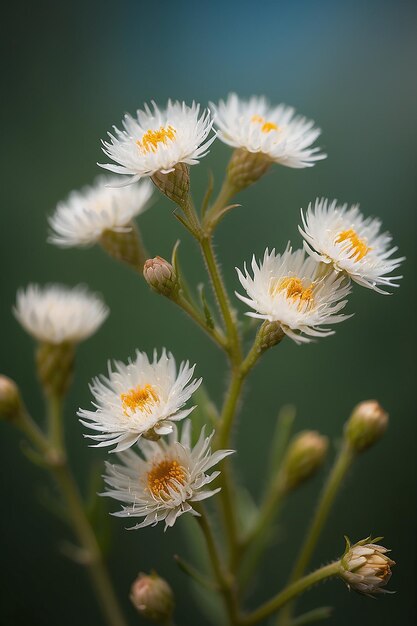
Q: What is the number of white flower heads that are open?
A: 8